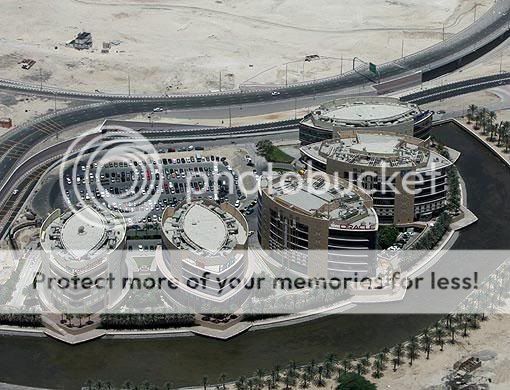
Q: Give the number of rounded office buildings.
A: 5